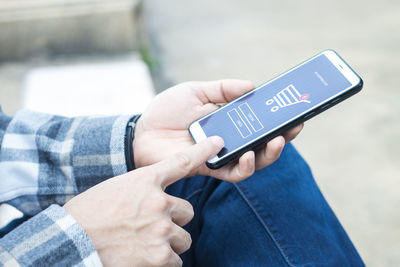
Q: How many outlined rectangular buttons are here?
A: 2